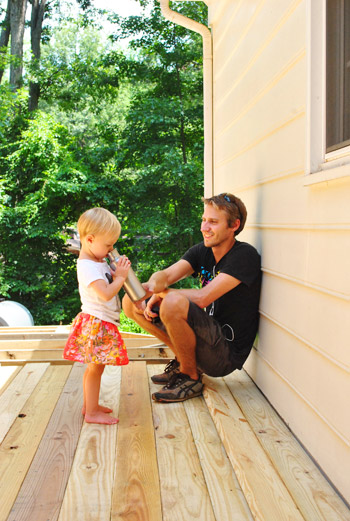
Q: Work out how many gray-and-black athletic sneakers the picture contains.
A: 2